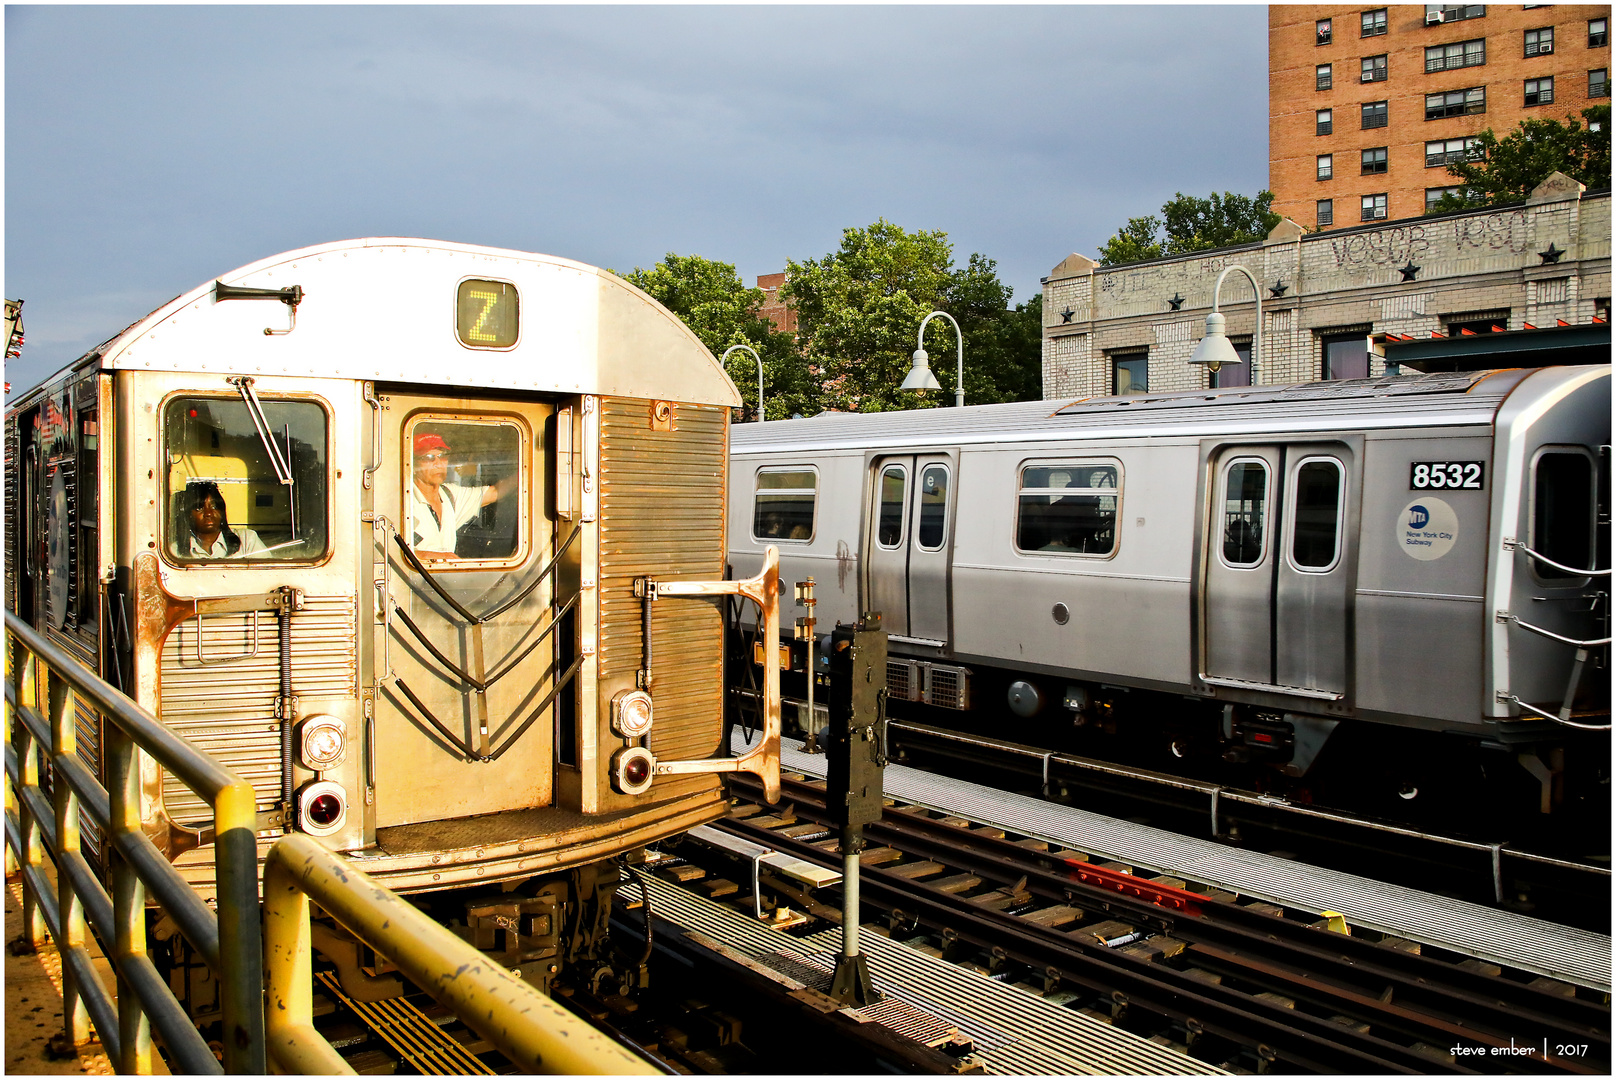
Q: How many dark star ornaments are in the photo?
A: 5